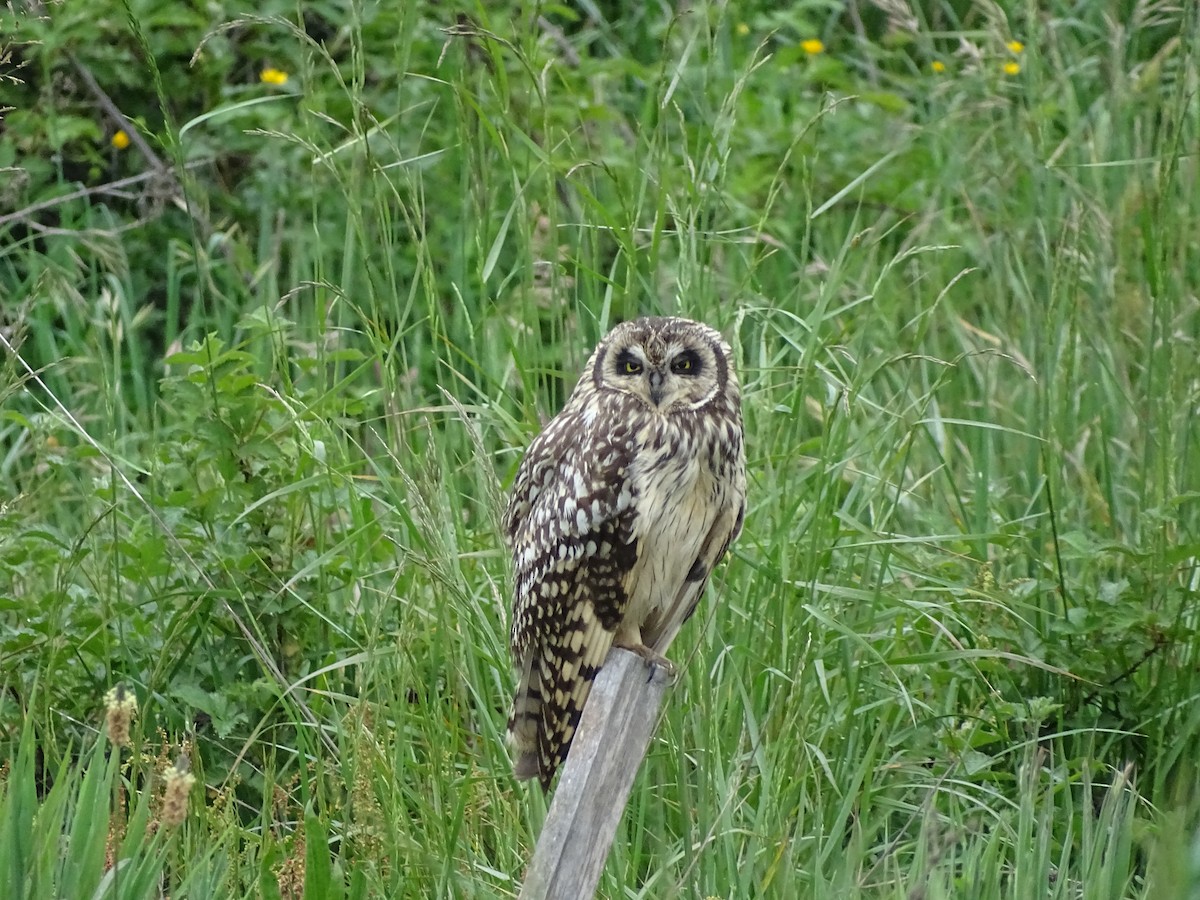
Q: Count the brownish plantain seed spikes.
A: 2